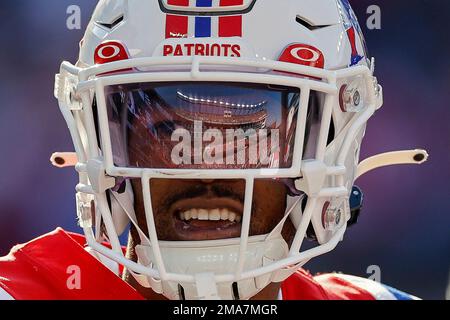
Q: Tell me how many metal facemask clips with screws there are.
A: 2